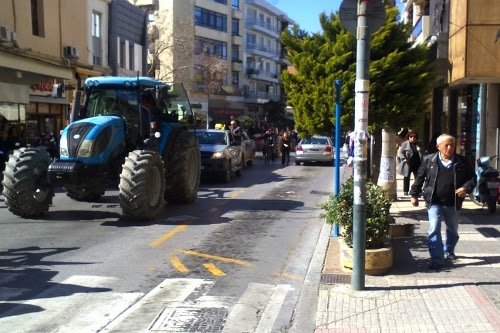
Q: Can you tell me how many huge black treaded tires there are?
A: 4